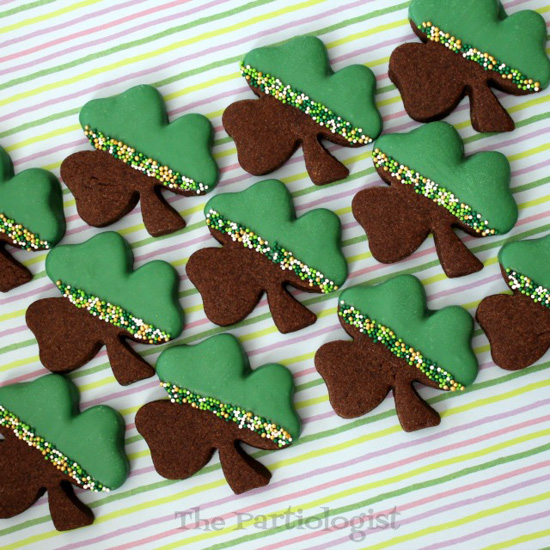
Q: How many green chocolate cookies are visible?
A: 11